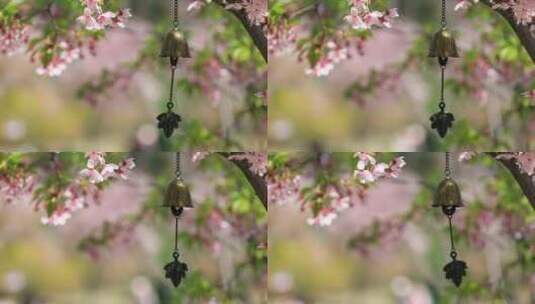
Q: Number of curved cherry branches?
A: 4